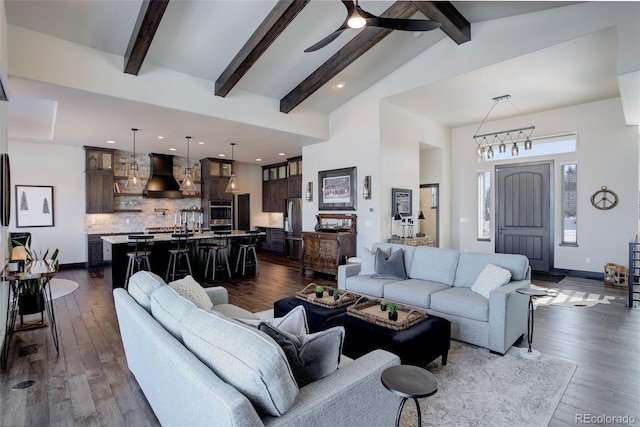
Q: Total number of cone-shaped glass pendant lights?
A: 3